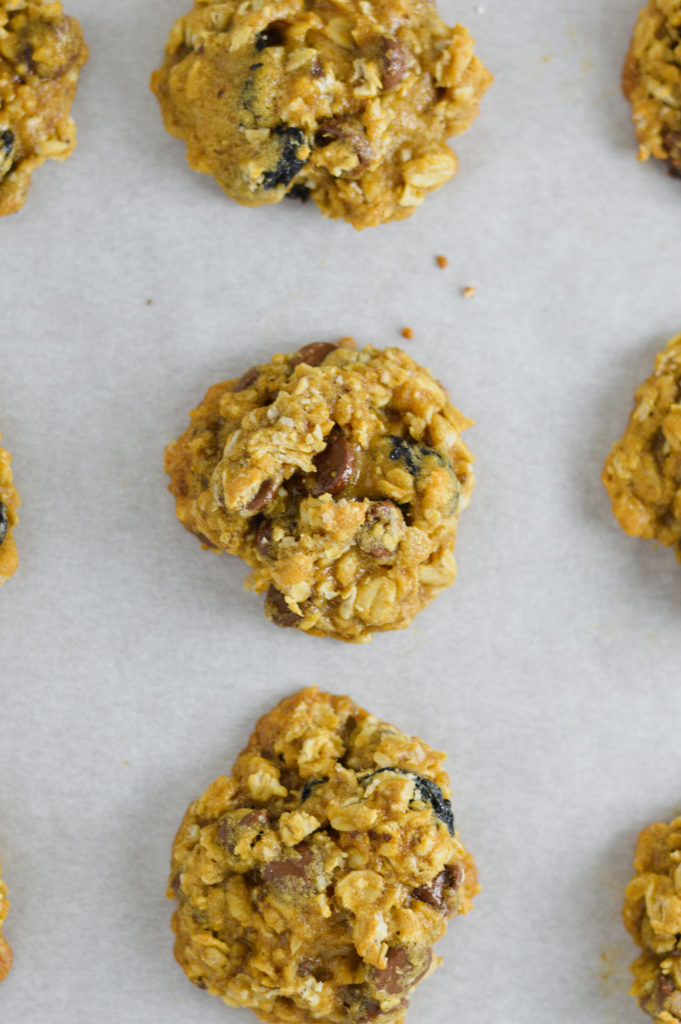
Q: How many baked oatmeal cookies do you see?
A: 9